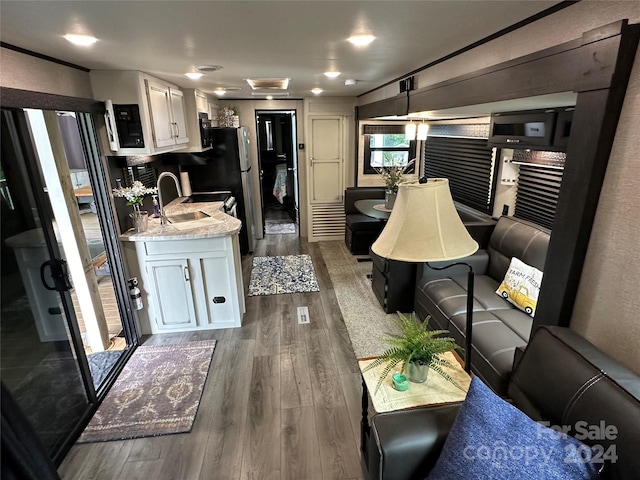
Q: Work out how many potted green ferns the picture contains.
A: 1